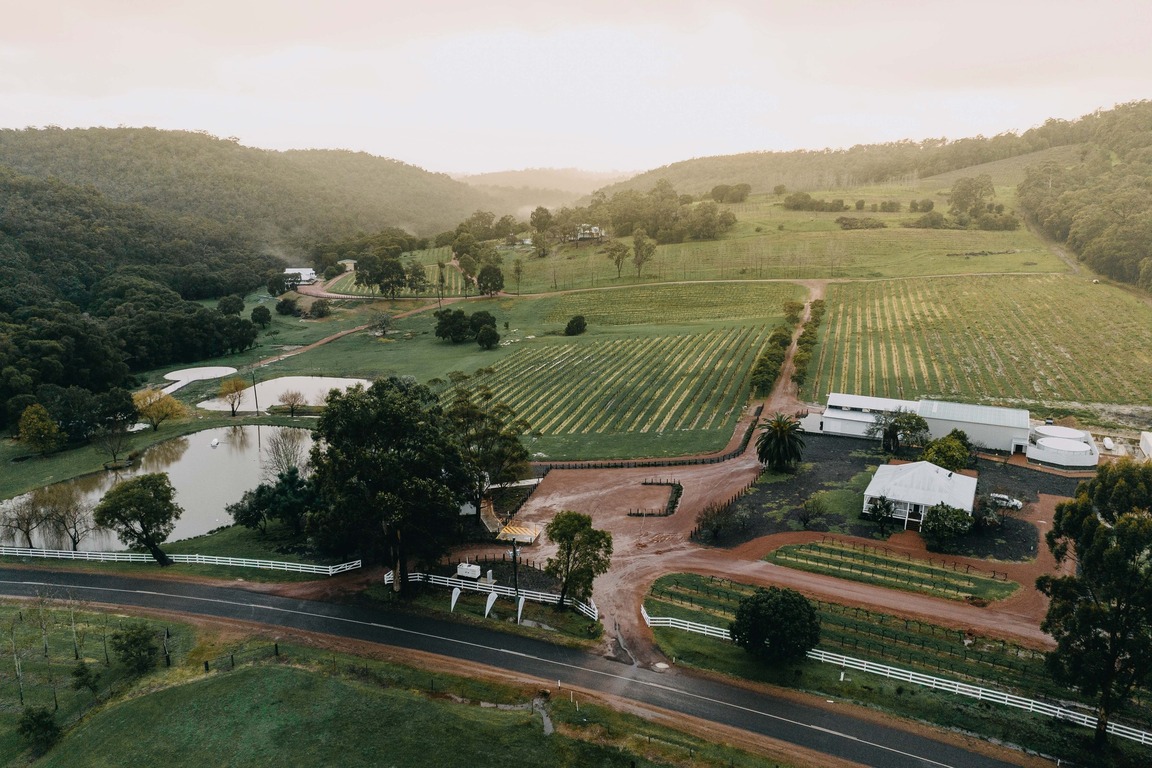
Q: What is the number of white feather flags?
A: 3